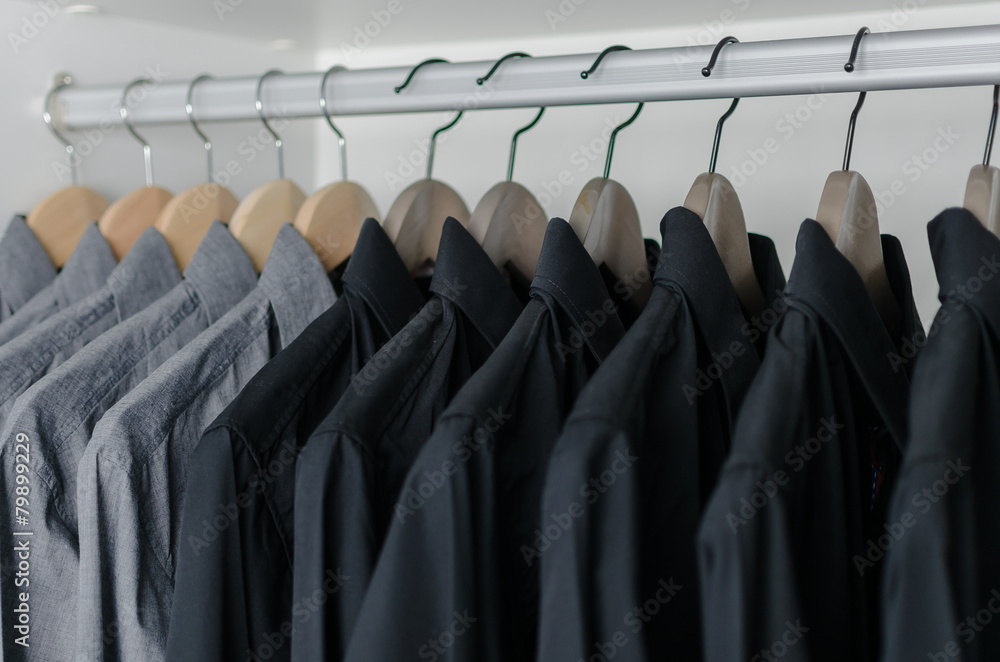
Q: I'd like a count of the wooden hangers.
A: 11